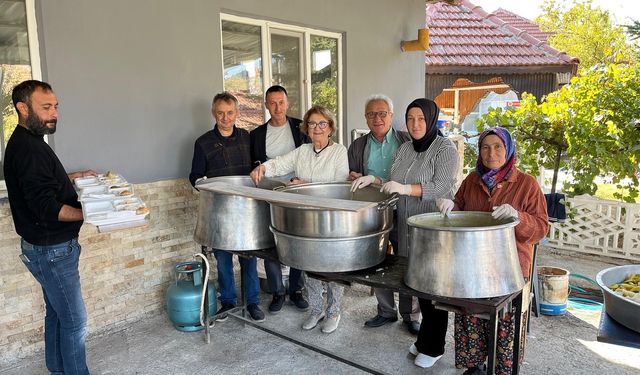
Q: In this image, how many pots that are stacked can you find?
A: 2